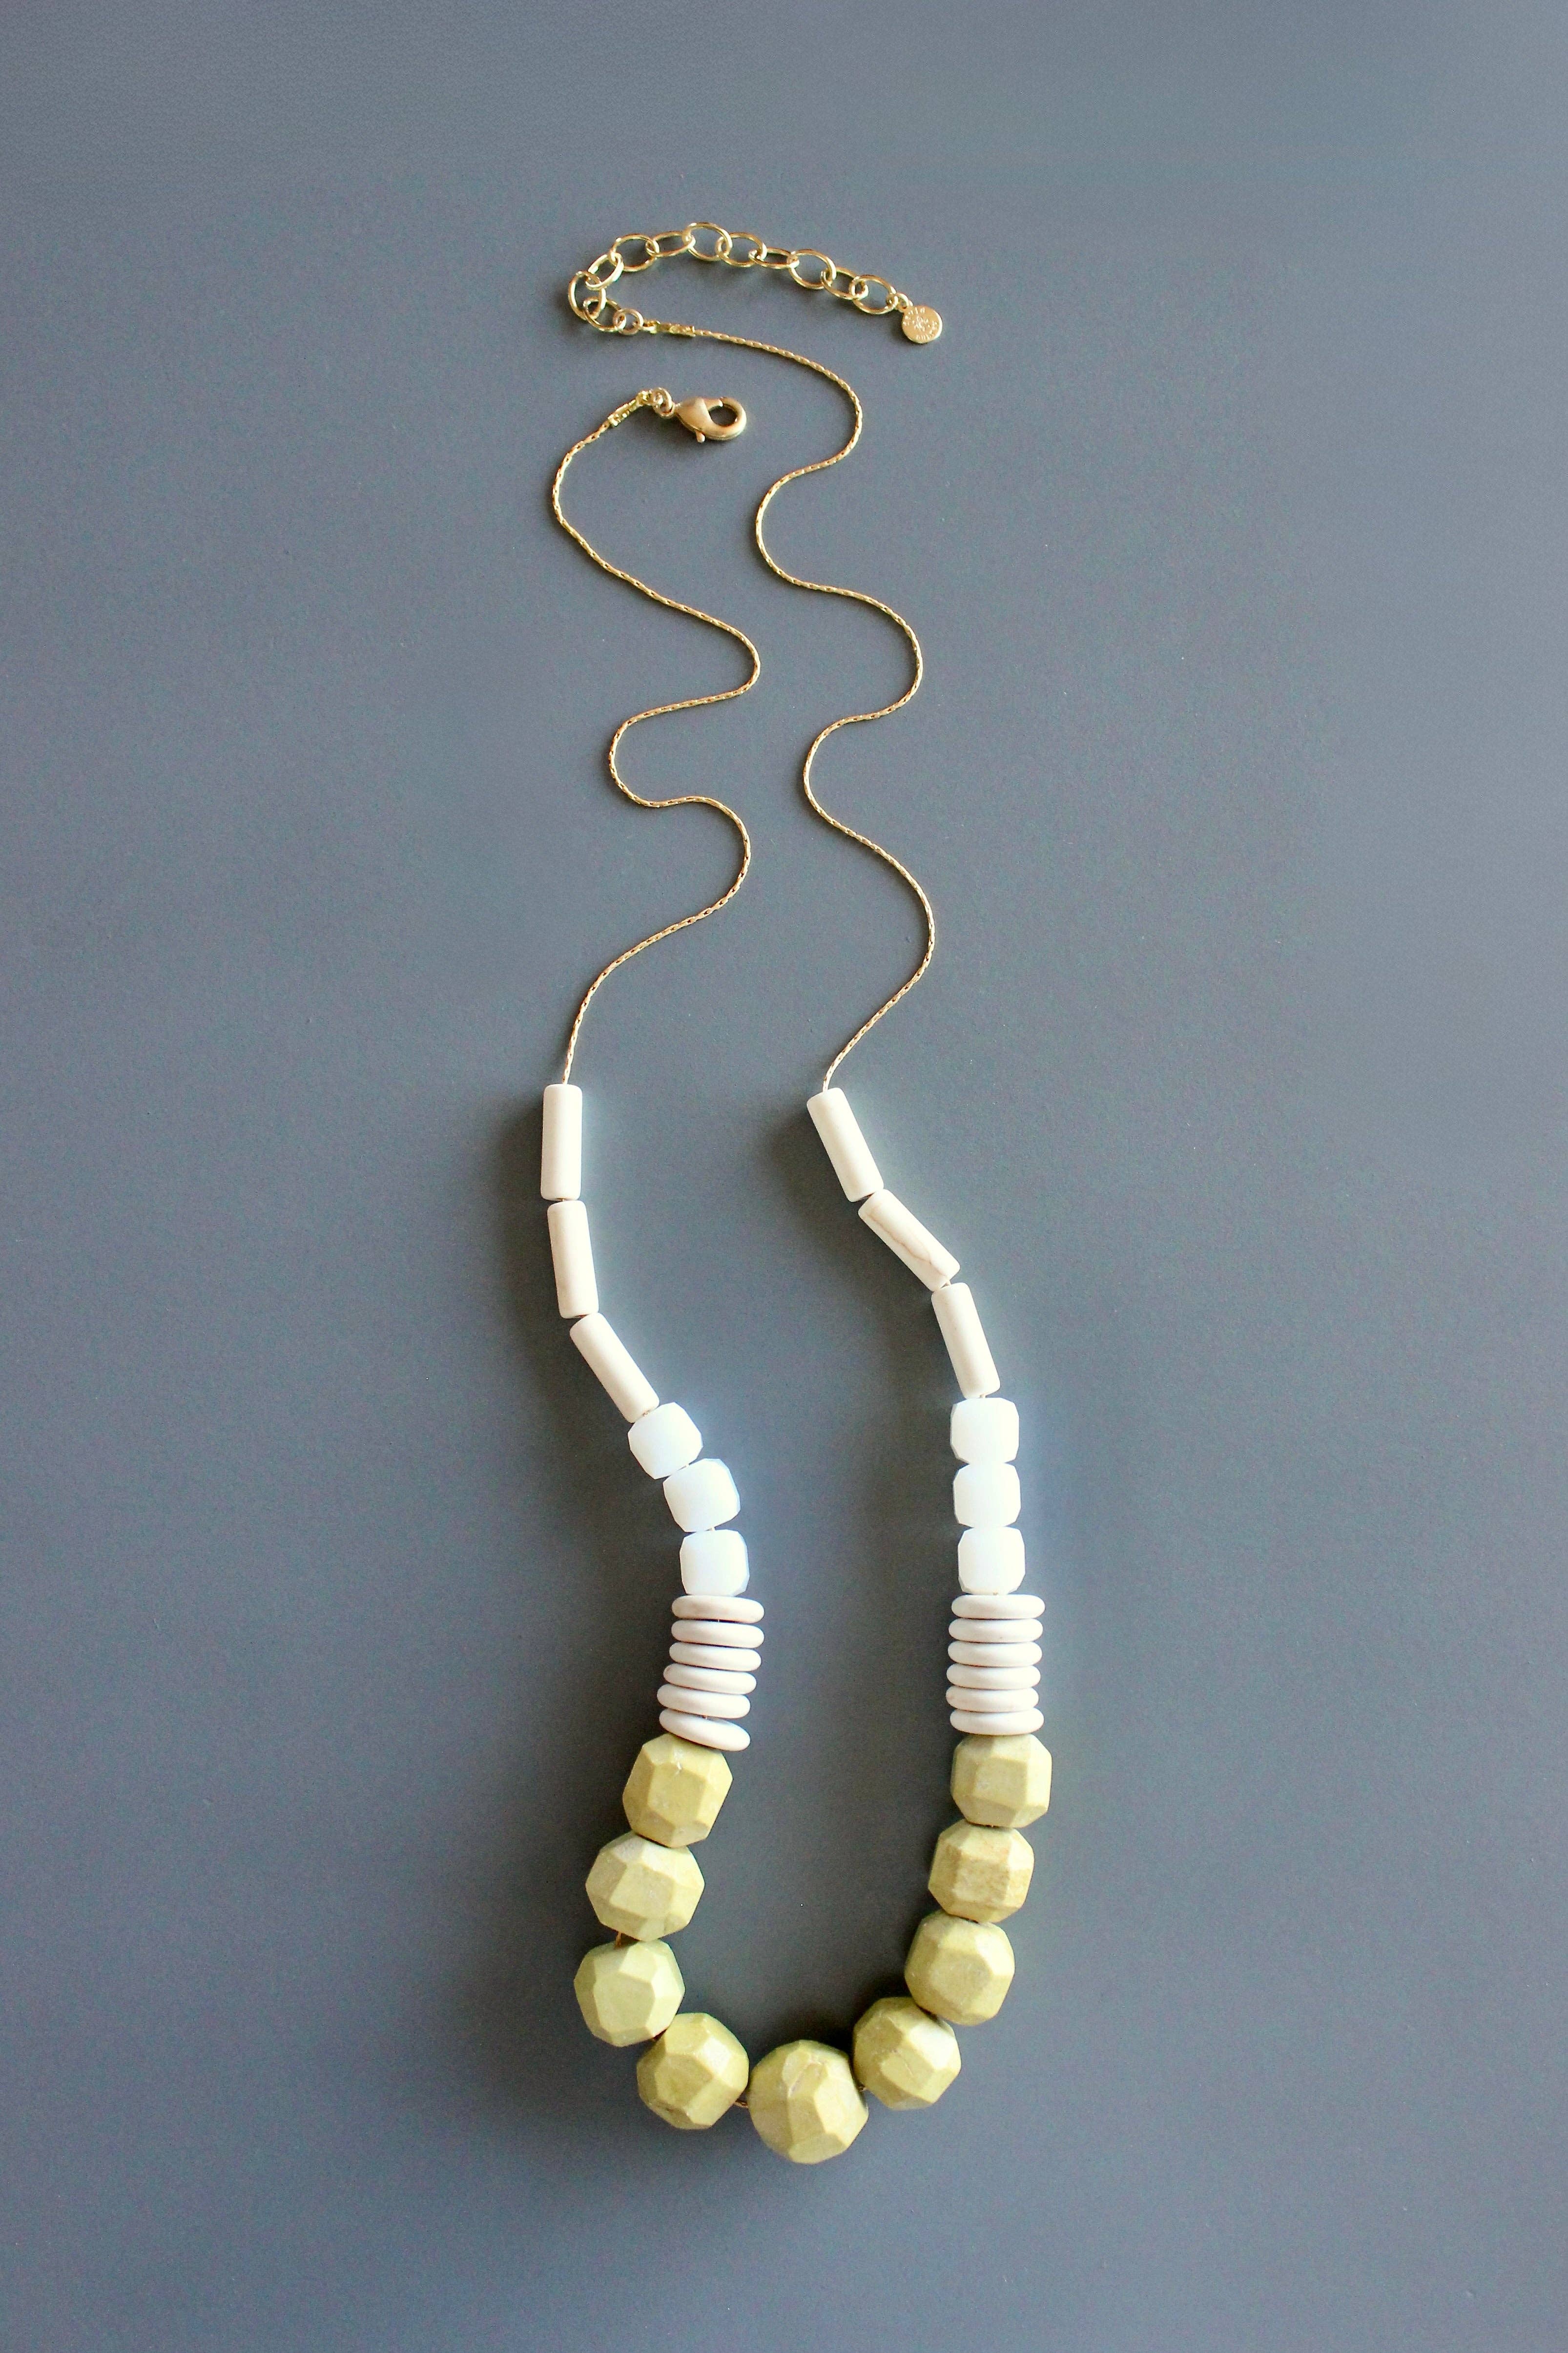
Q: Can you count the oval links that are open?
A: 11